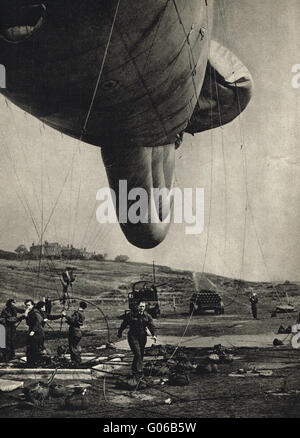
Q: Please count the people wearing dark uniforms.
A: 6